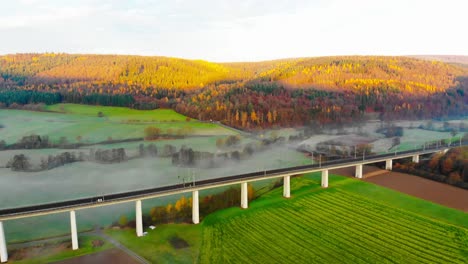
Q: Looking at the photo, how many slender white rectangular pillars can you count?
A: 10